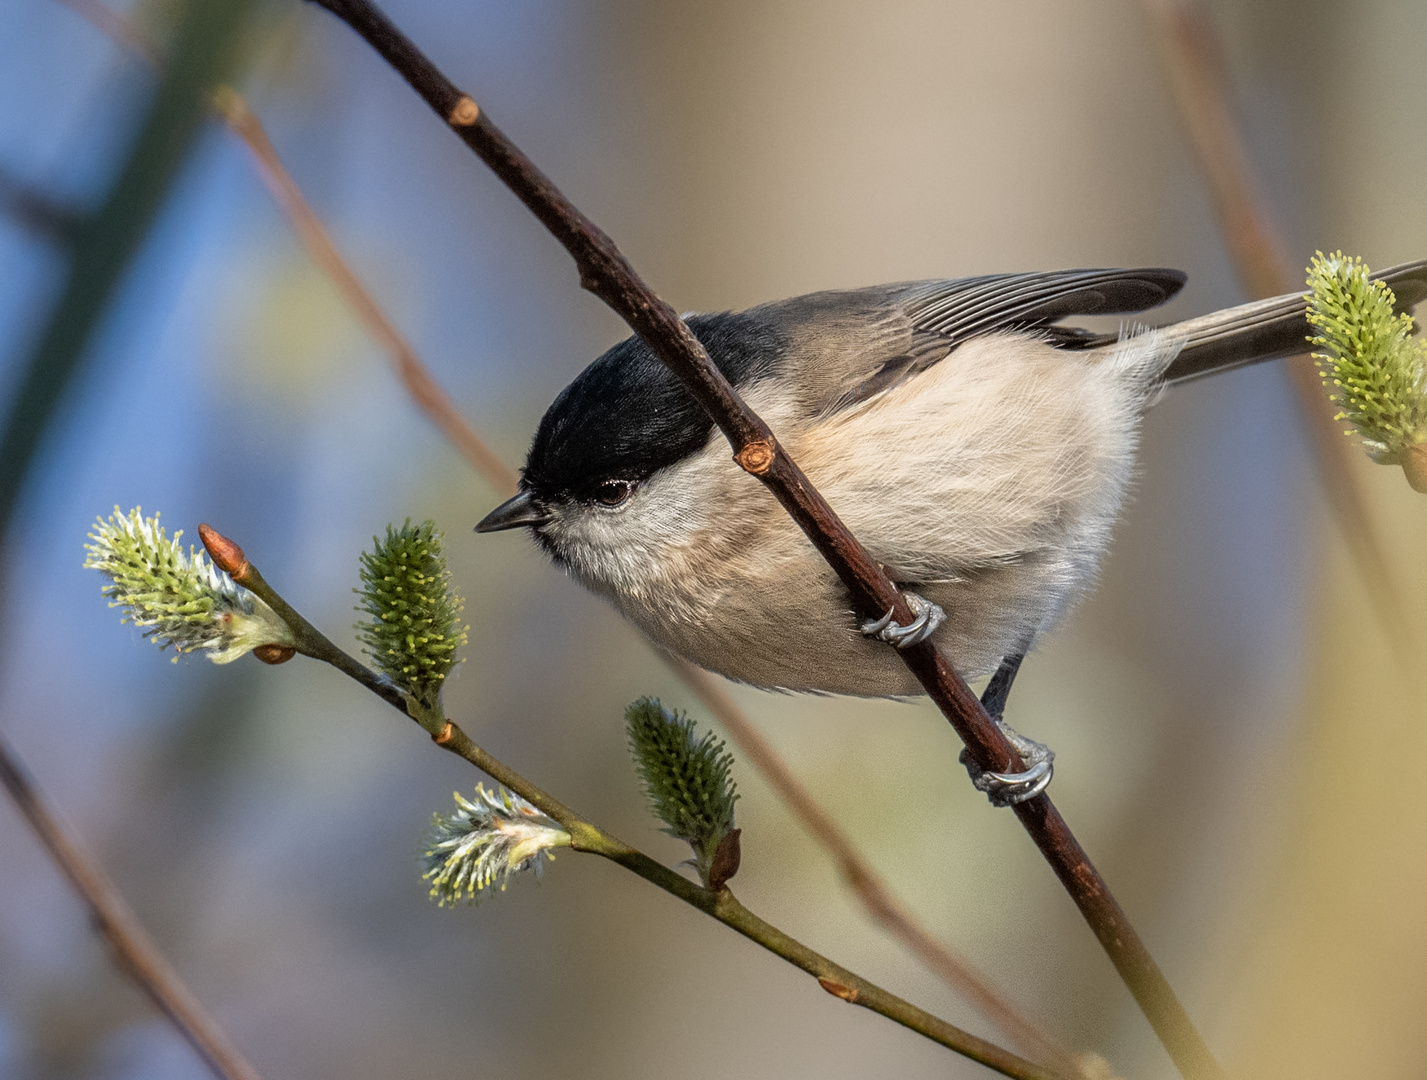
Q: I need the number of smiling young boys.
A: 0